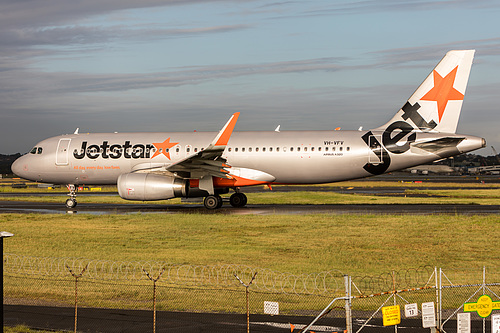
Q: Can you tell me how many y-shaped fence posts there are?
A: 3